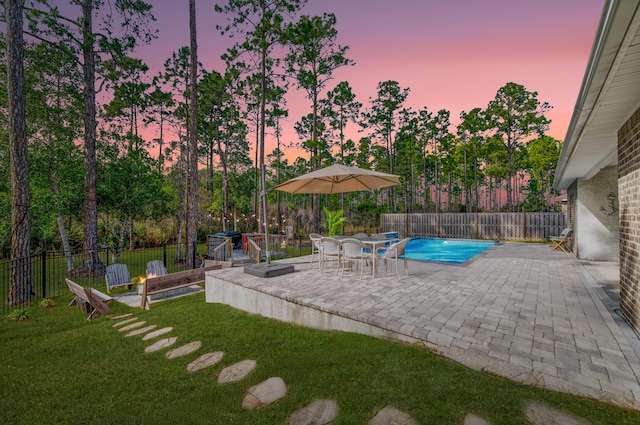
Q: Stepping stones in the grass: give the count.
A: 14